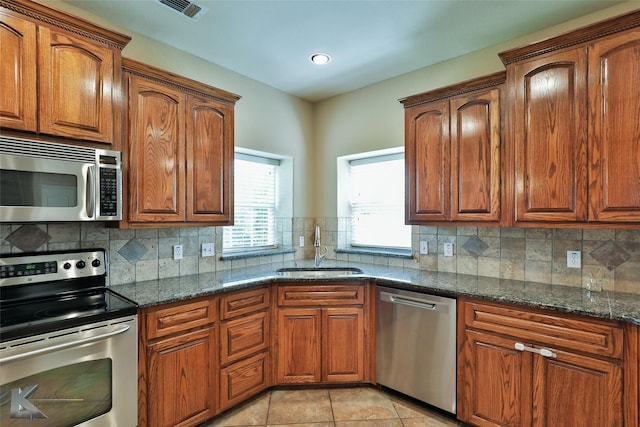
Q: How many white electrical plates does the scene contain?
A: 6